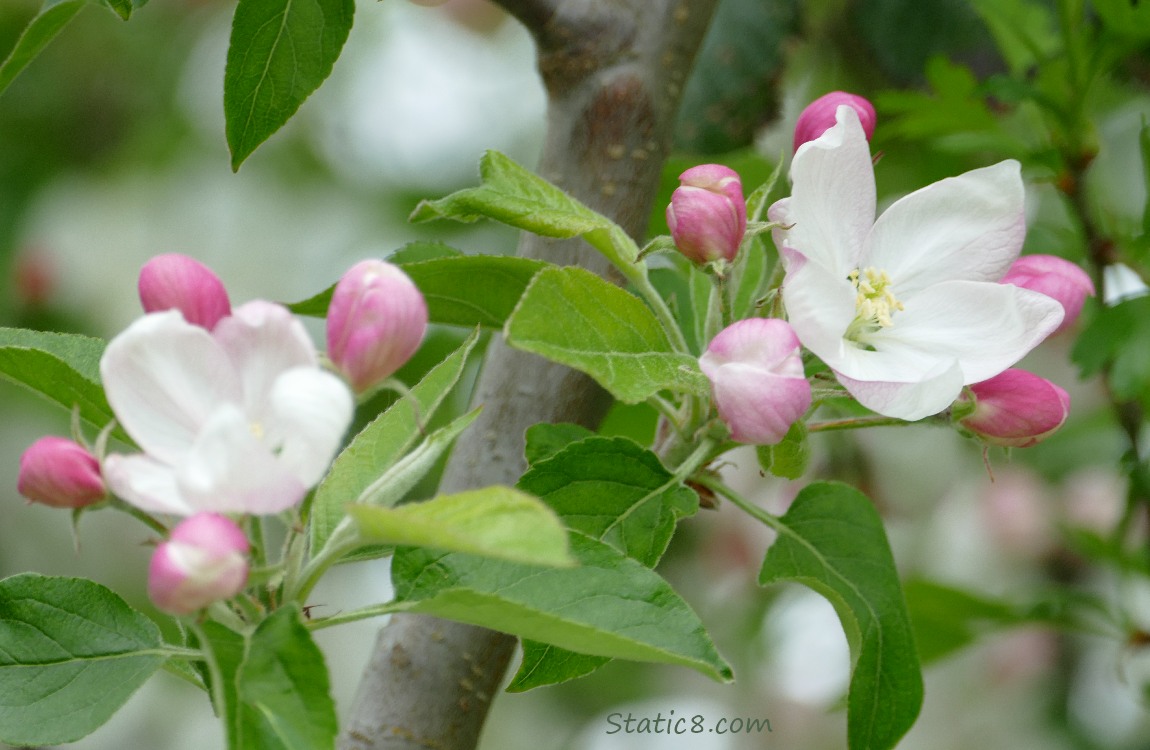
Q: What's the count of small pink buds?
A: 9